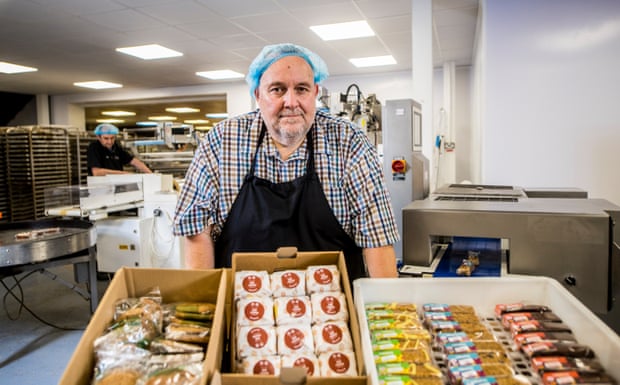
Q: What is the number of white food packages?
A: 12